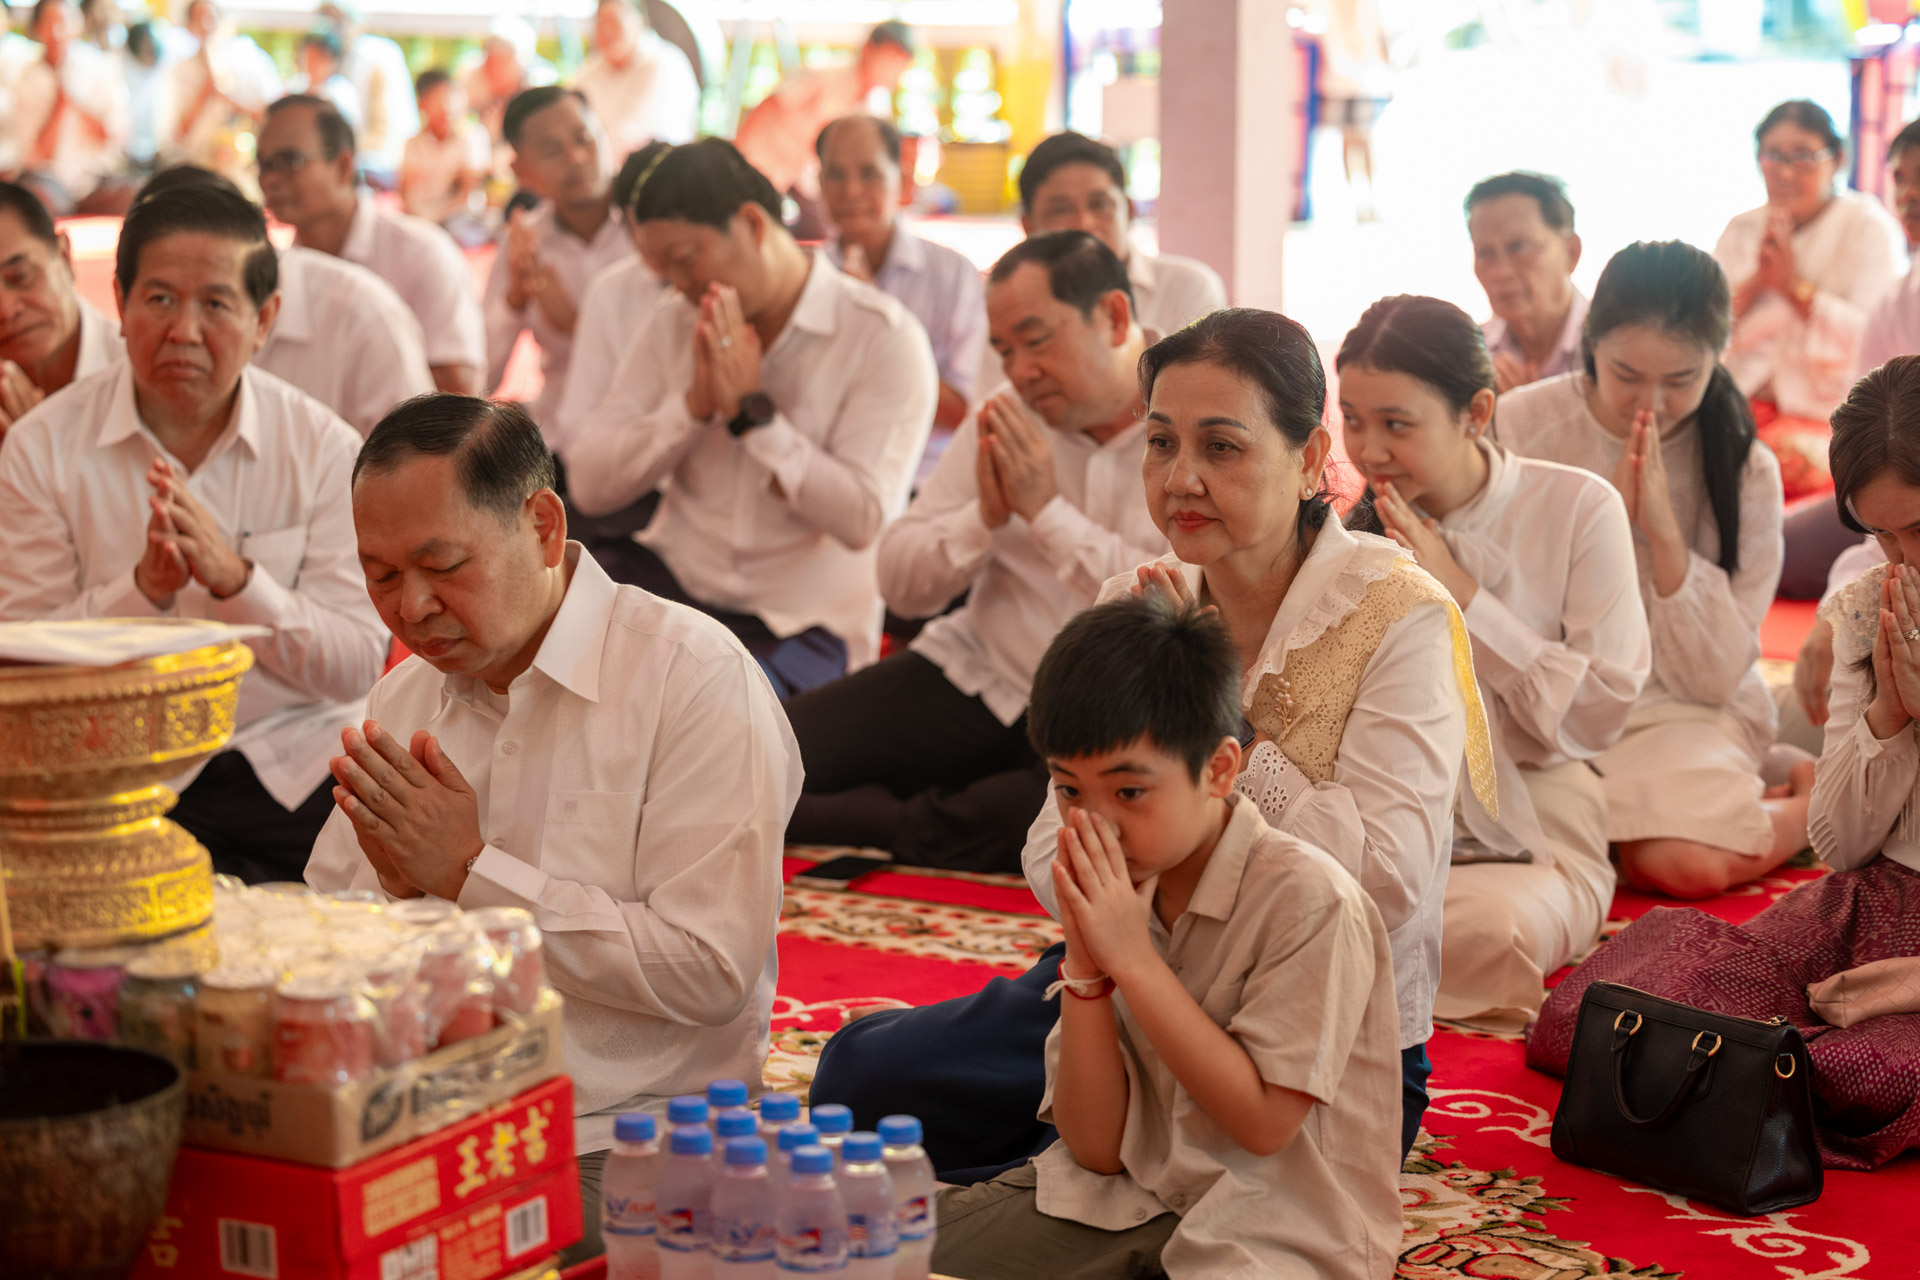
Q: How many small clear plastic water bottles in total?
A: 12